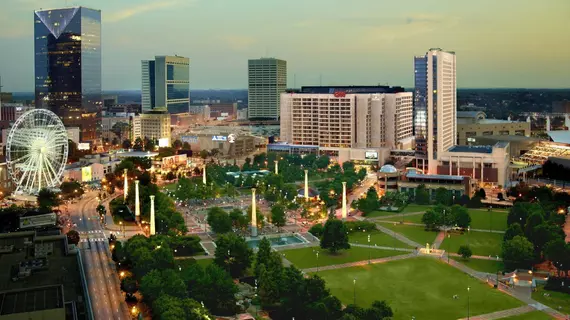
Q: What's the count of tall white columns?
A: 8